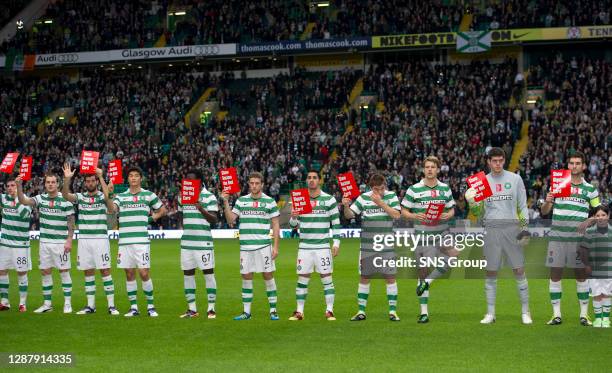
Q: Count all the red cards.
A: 11